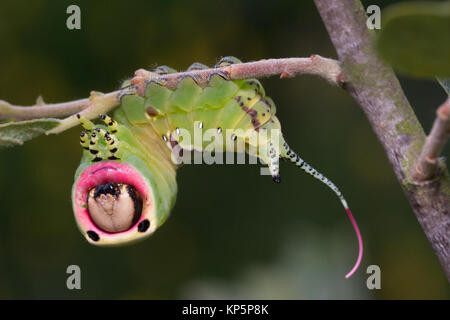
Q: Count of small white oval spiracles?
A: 5